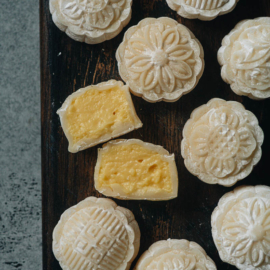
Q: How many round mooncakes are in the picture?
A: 8